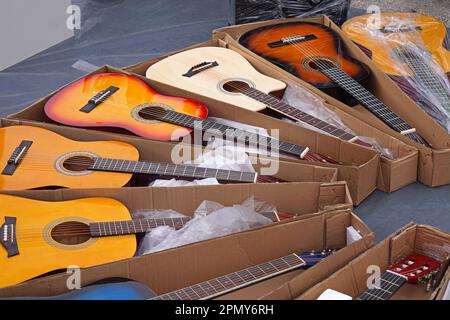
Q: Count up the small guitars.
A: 8